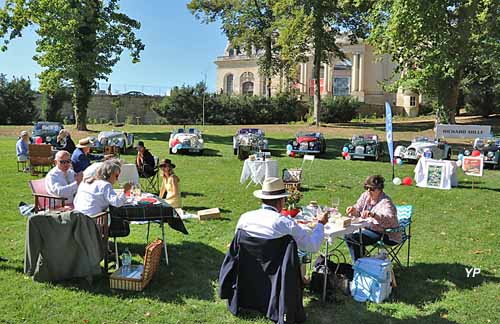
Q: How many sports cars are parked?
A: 8